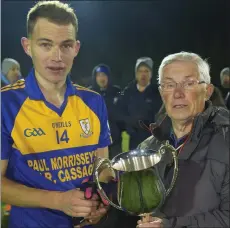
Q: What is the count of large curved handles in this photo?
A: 2